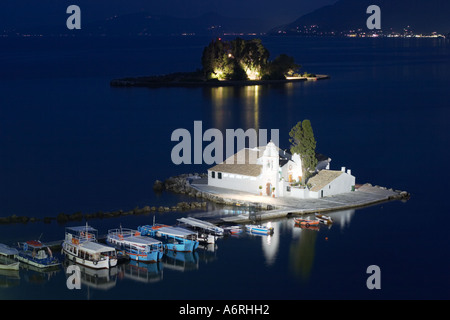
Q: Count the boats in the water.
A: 11